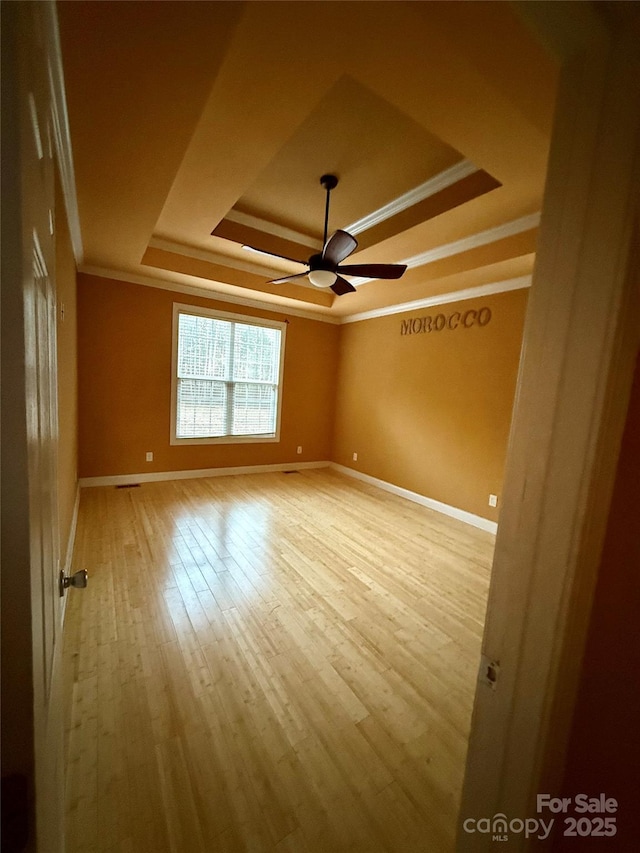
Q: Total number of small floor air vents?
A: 2